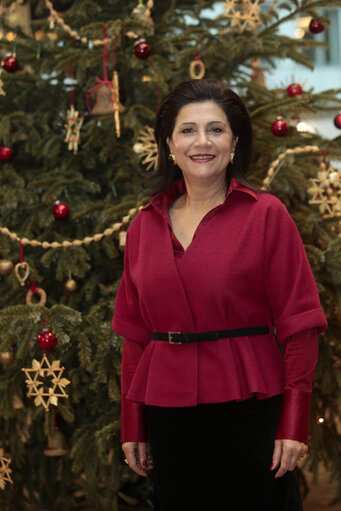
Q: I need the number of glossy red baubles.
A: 9